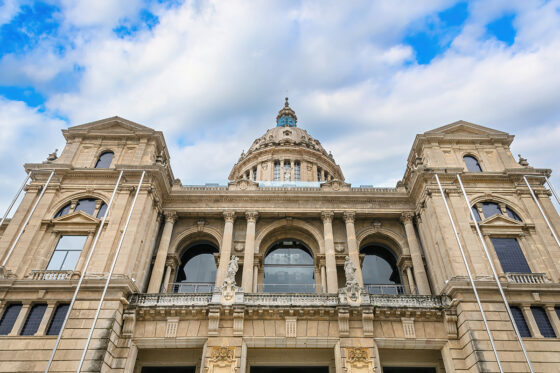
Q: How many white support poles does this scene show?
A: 8